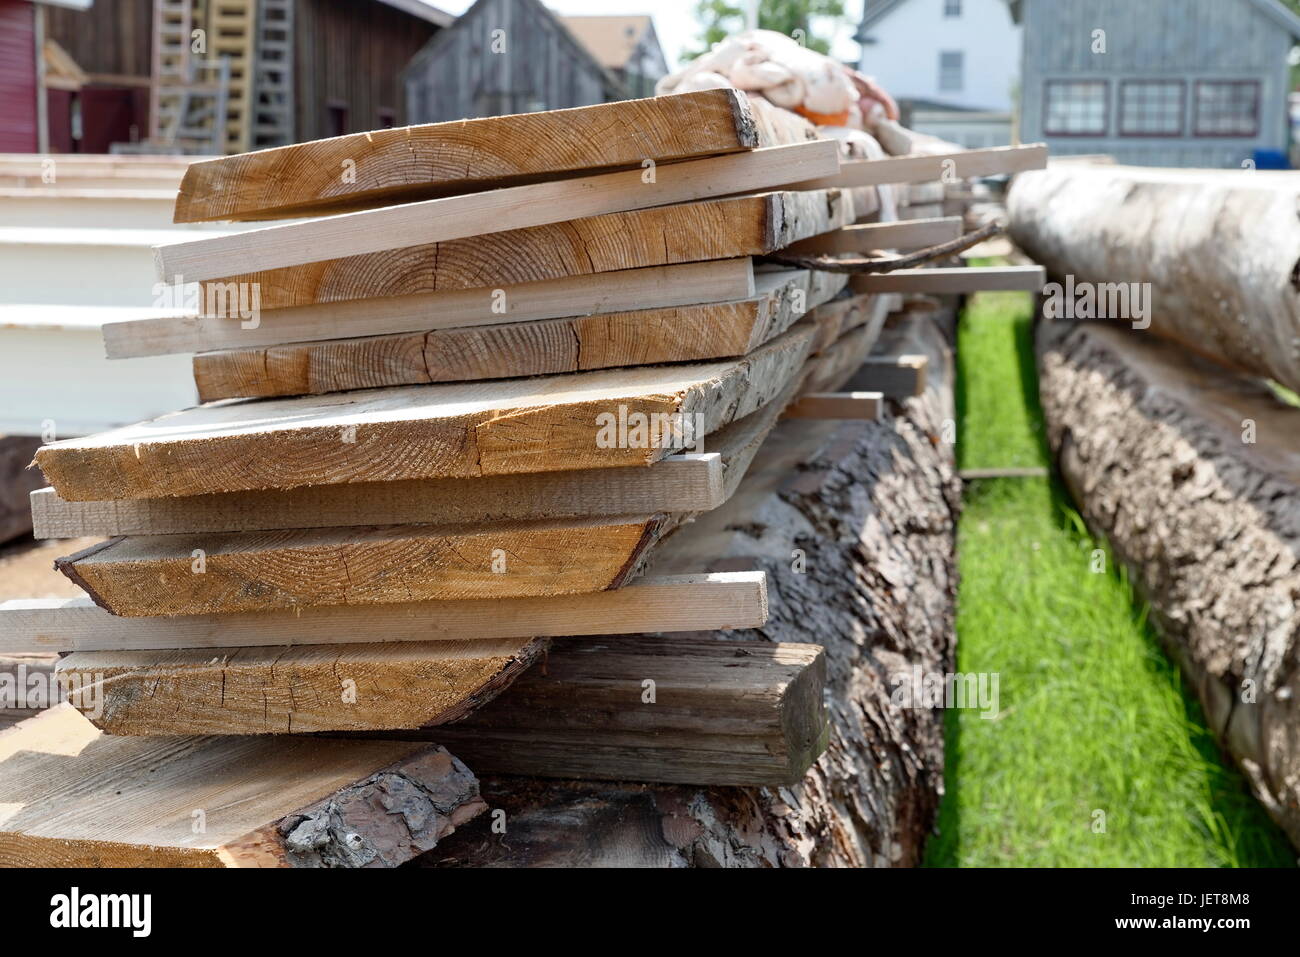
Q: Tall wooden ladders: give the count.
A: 3